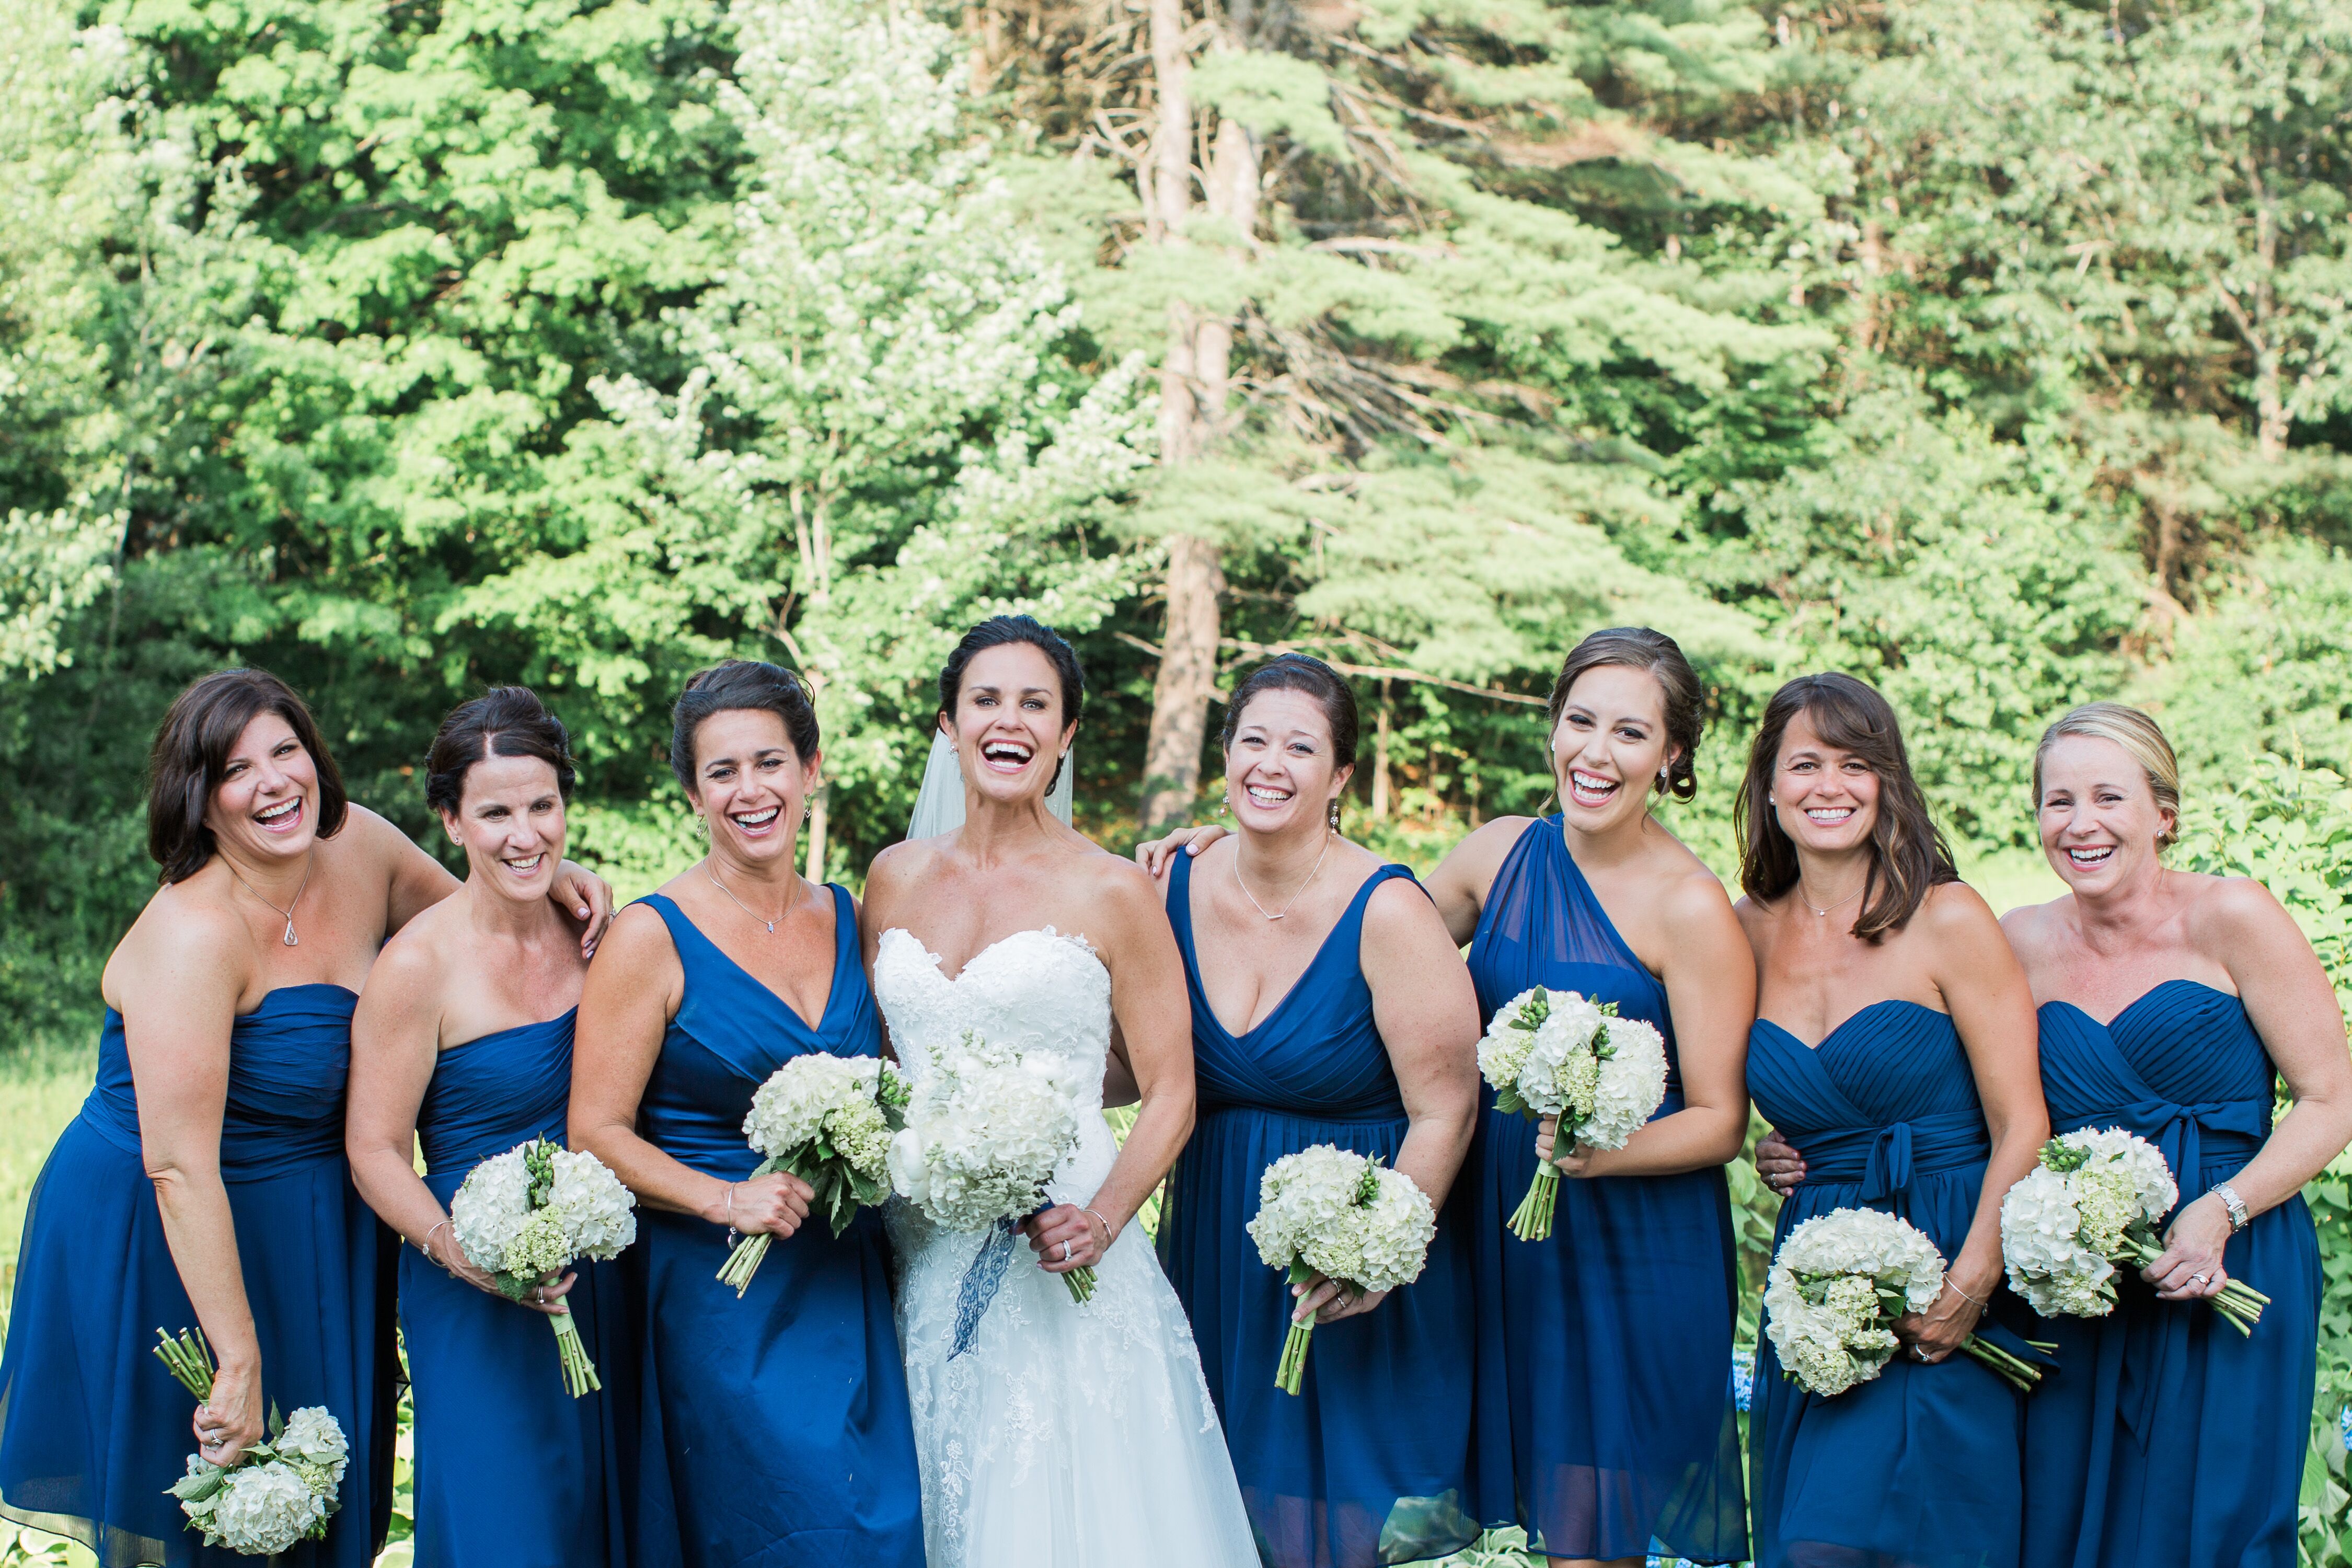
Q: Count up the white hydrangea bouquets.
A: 8